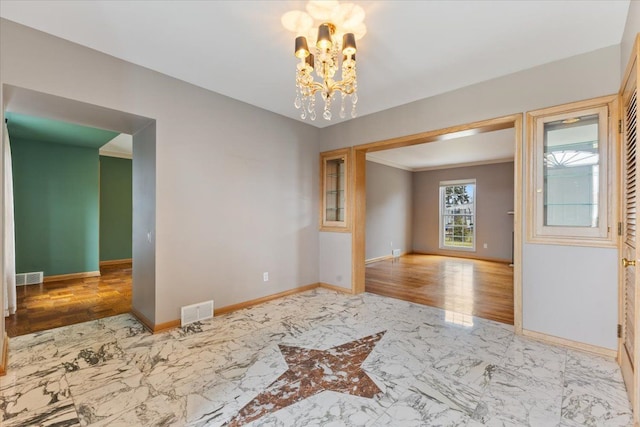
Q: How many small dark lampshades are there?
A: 5